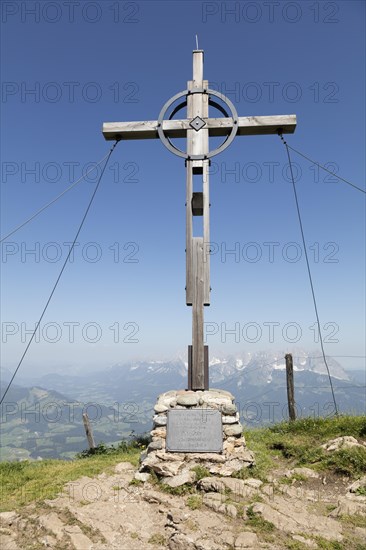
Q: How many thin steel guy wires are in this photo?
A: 4